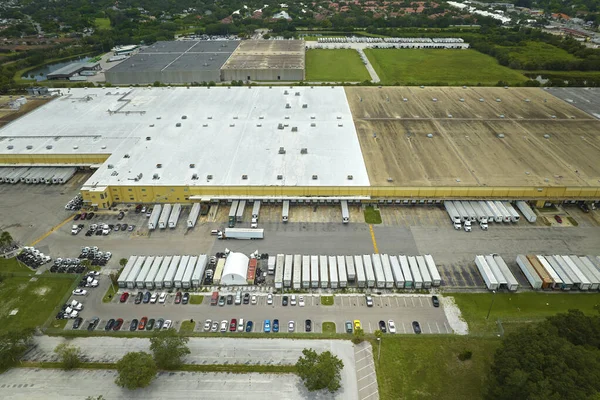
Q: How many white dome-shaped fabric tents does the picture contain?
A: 1